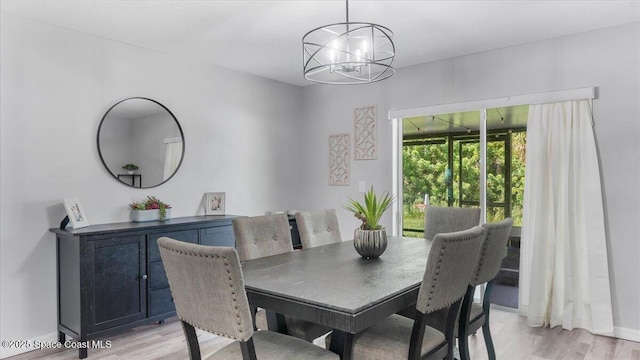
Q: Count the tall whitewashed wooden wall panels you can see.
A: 2